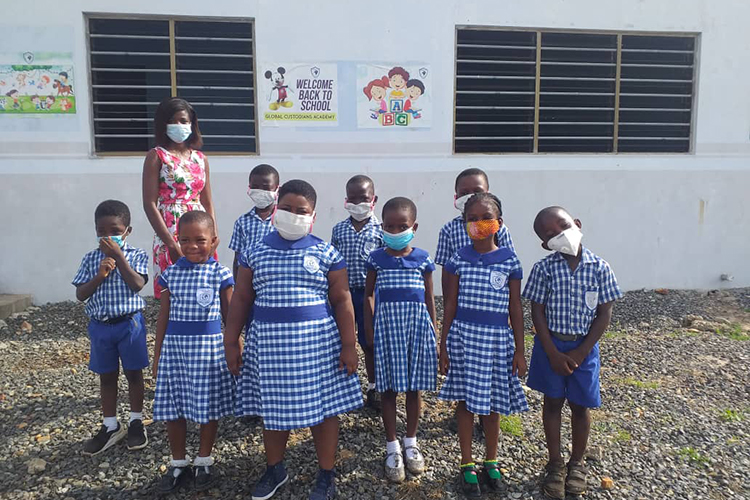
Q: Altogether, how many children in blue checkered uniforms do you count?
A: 9